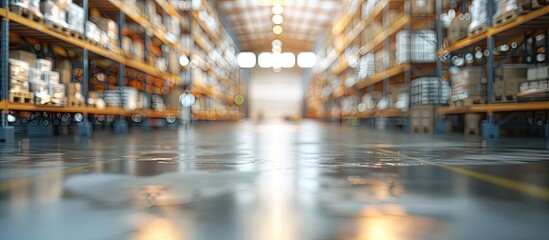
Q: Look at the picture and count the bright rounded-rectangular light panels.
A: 4